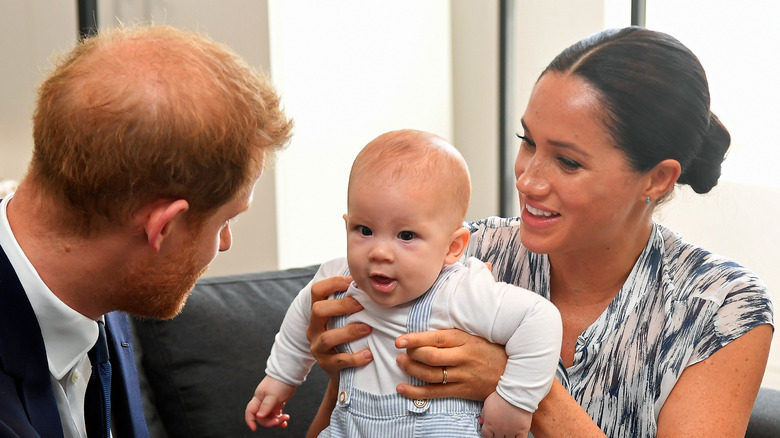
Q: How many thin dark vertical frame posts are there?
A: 3